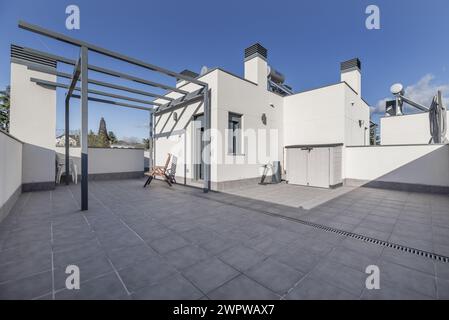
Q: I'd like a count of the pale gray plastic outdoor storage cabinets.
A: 1